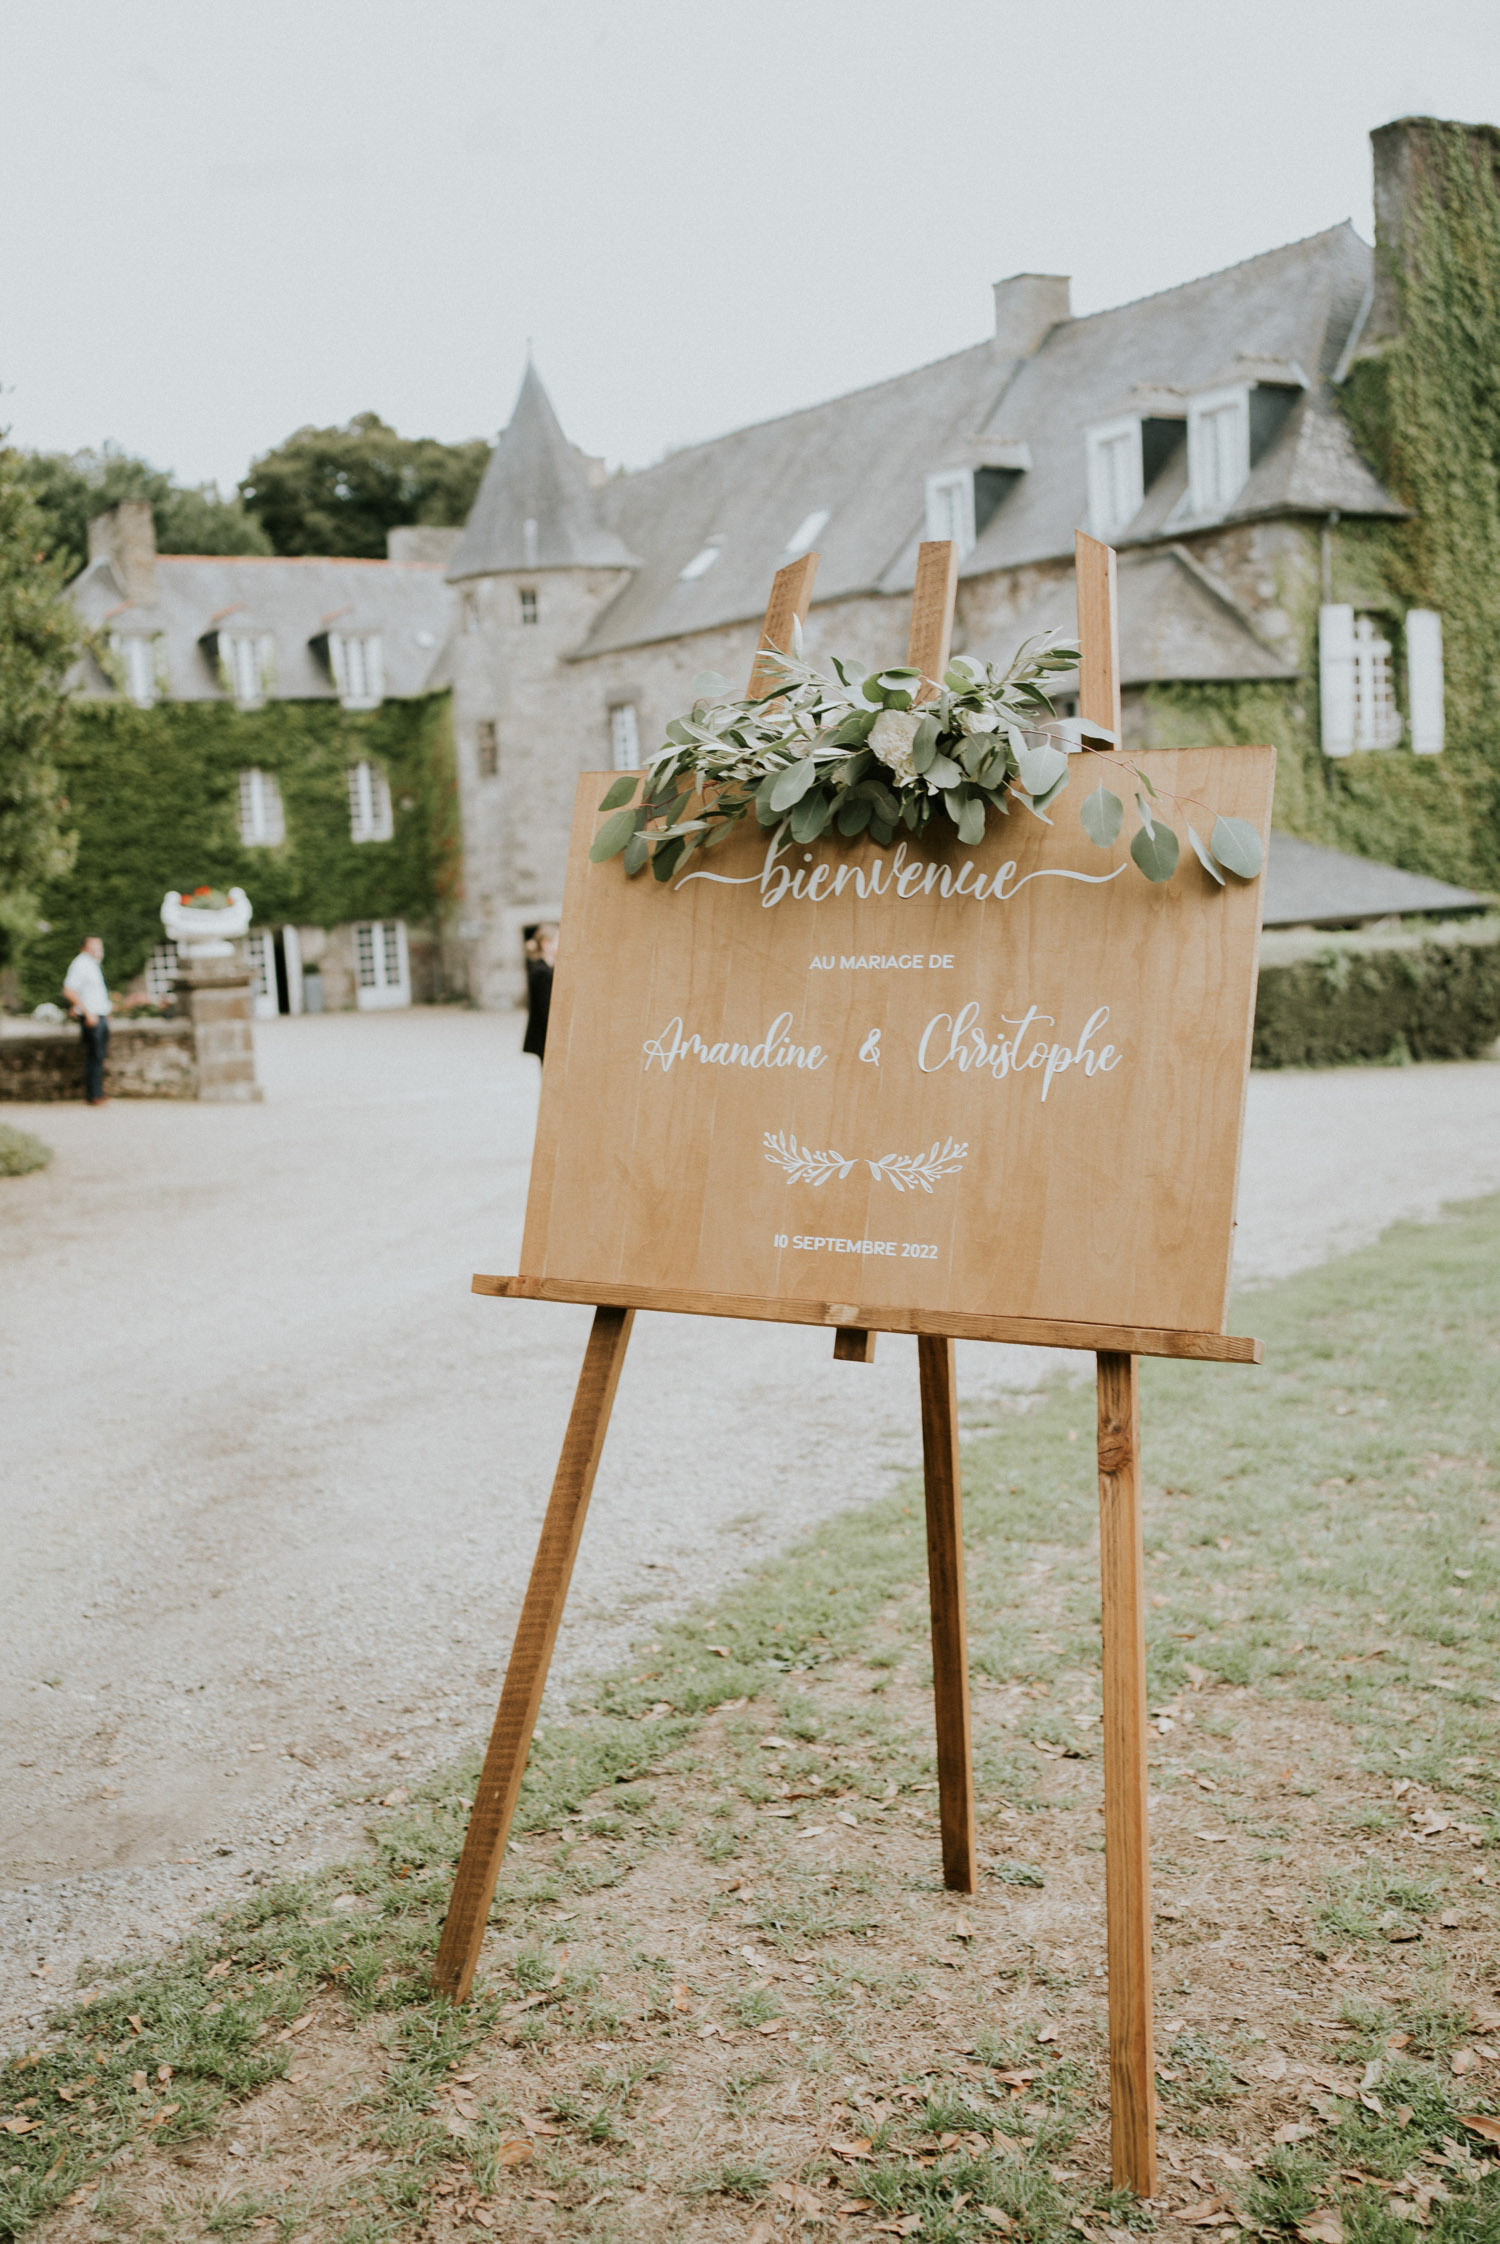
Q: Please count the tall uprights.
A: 3